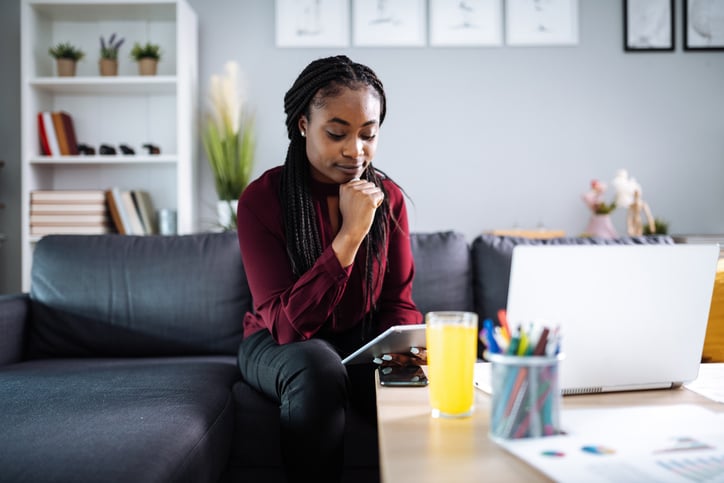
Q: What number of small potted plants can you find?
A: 3